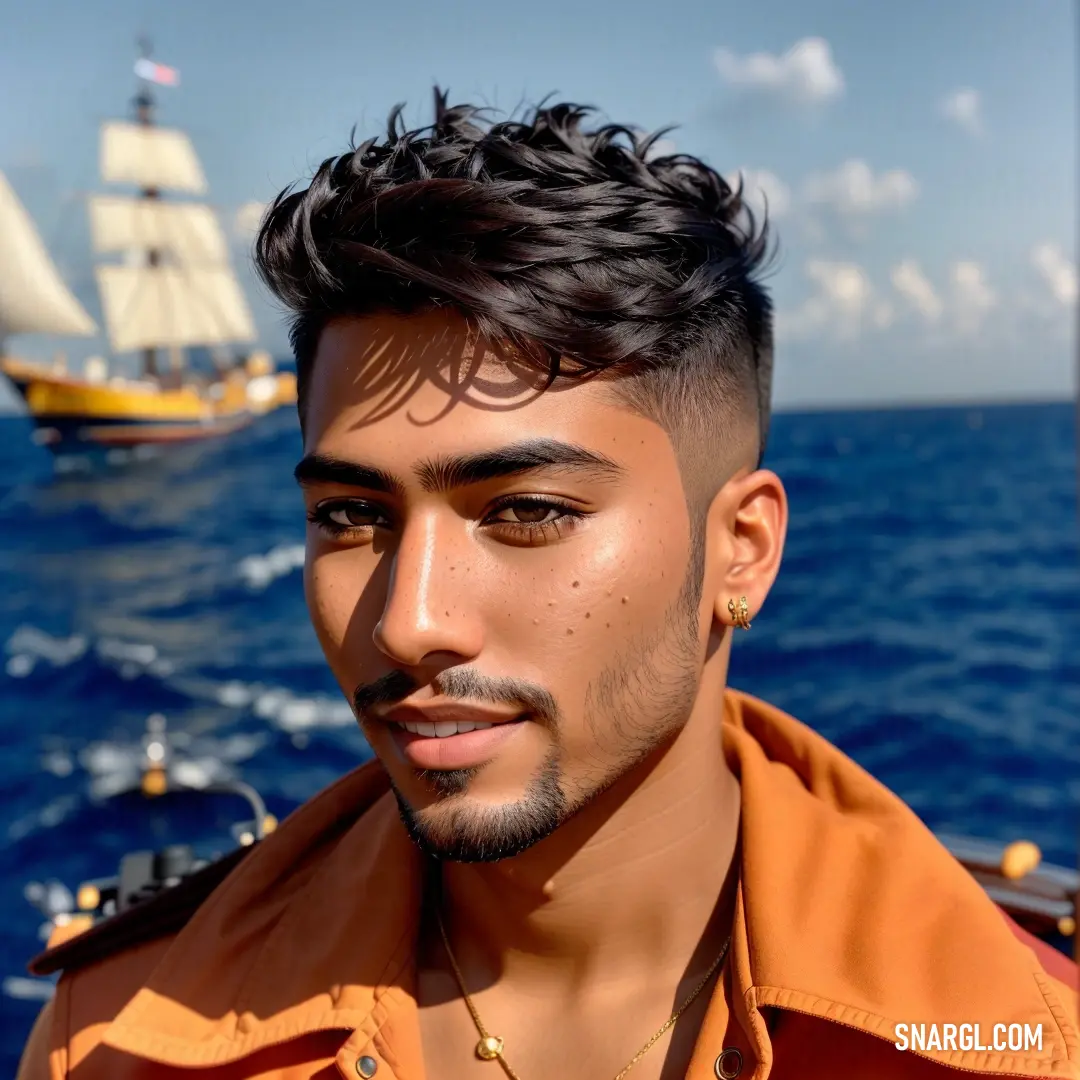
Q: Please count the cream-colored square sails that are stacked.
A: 3